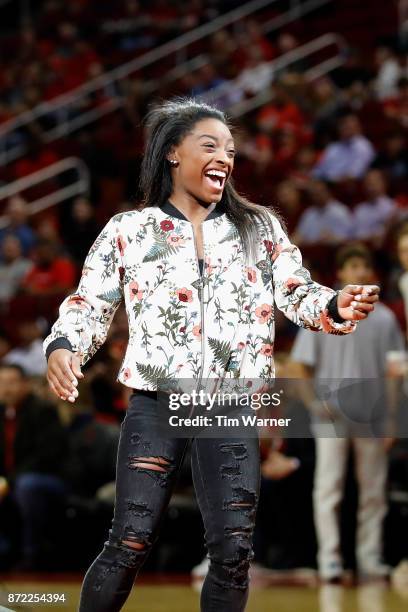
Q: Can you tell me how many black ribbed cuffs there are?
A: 2